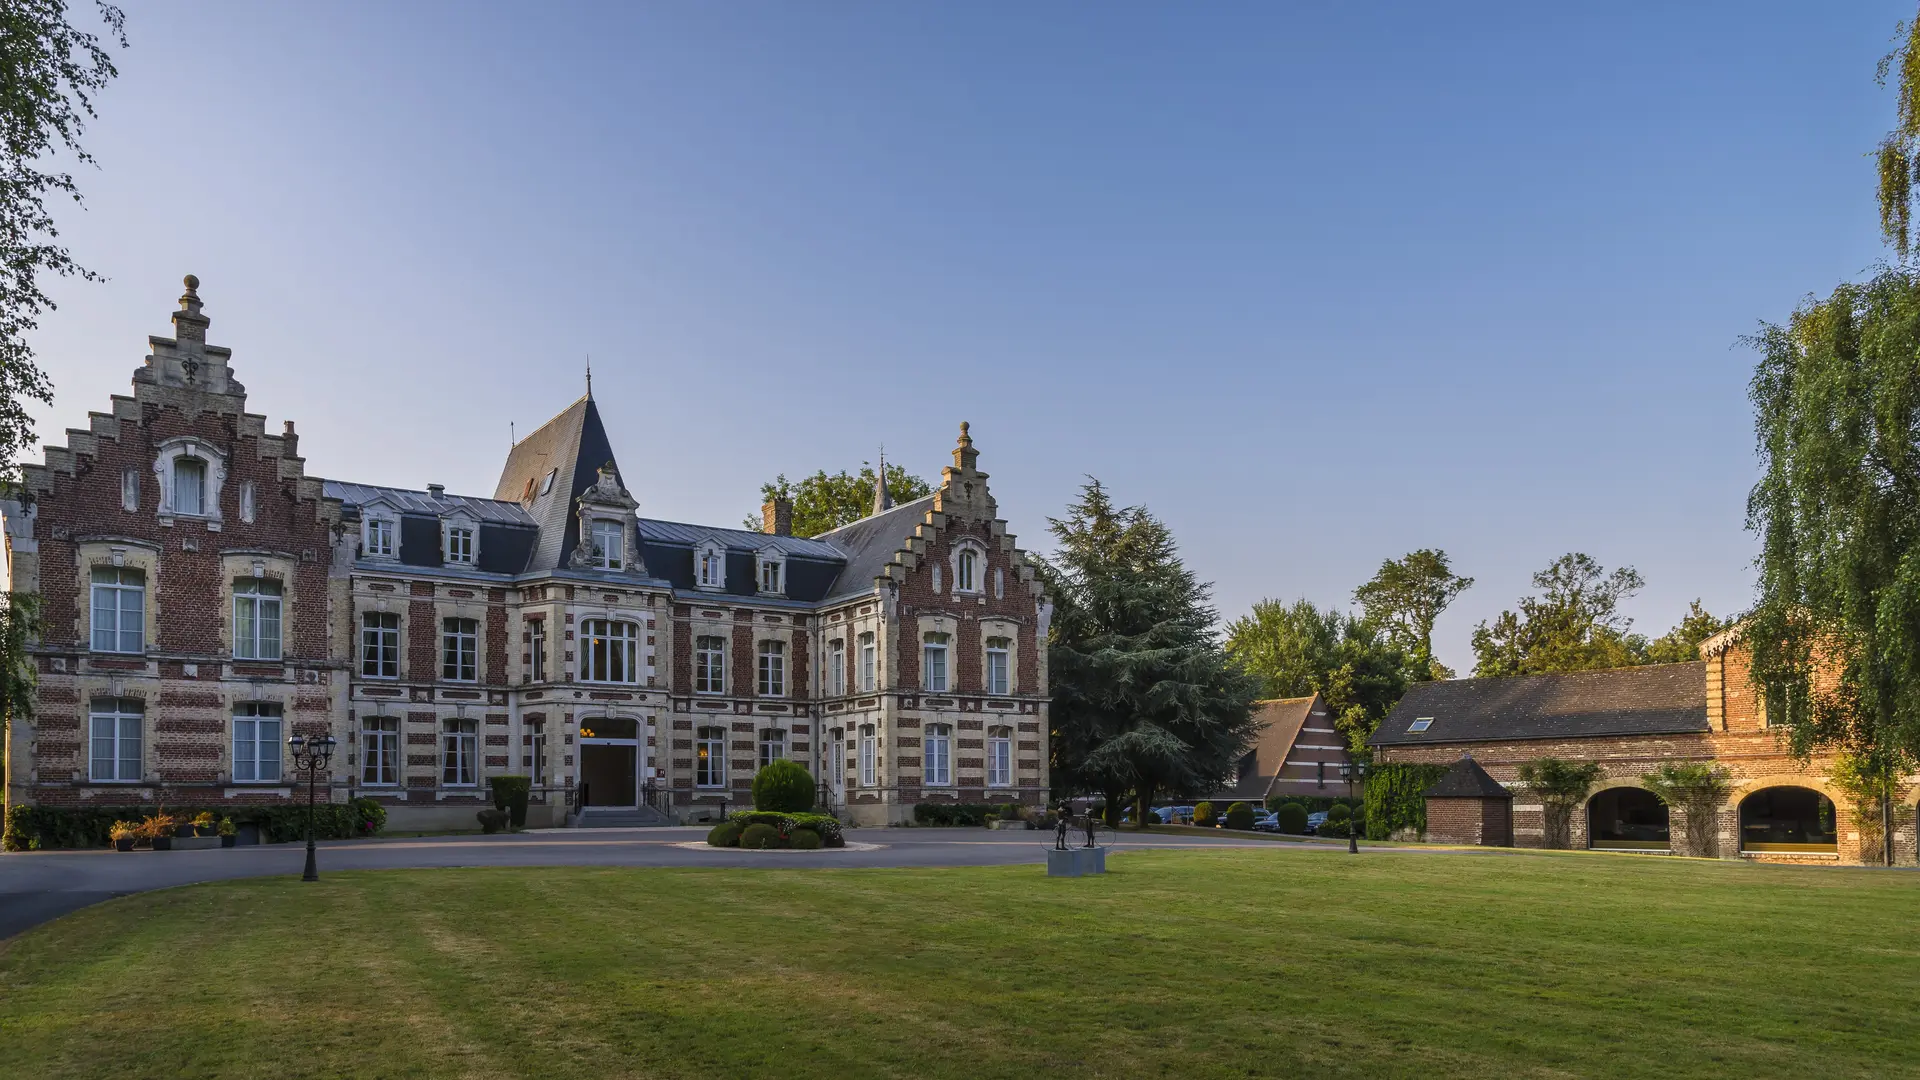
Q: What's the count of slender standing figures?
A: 2